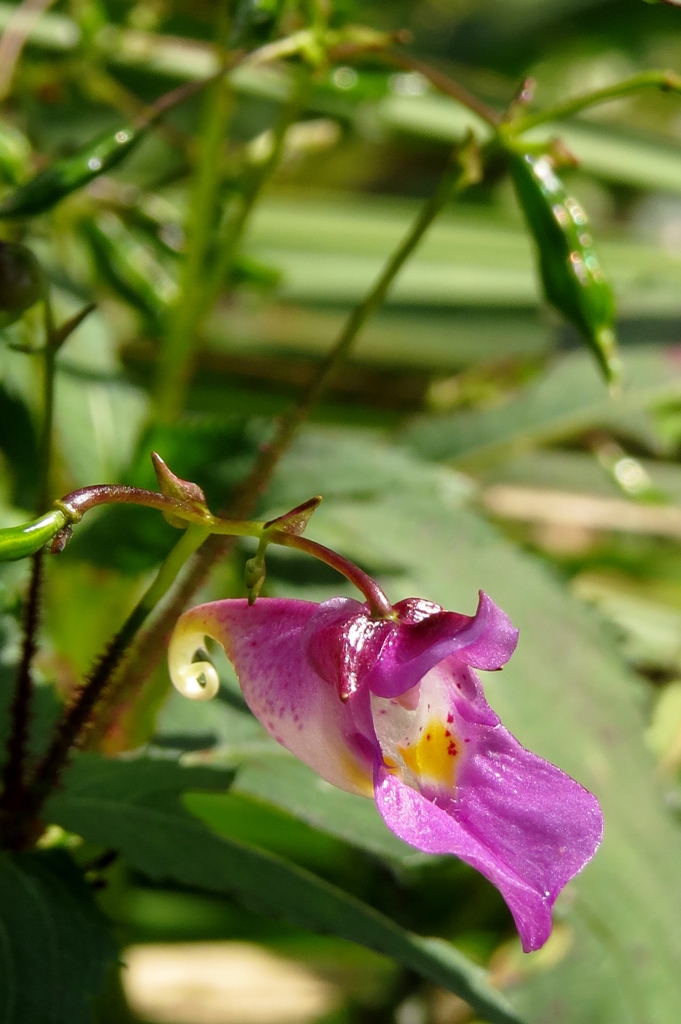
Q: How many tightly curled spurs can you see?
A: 1